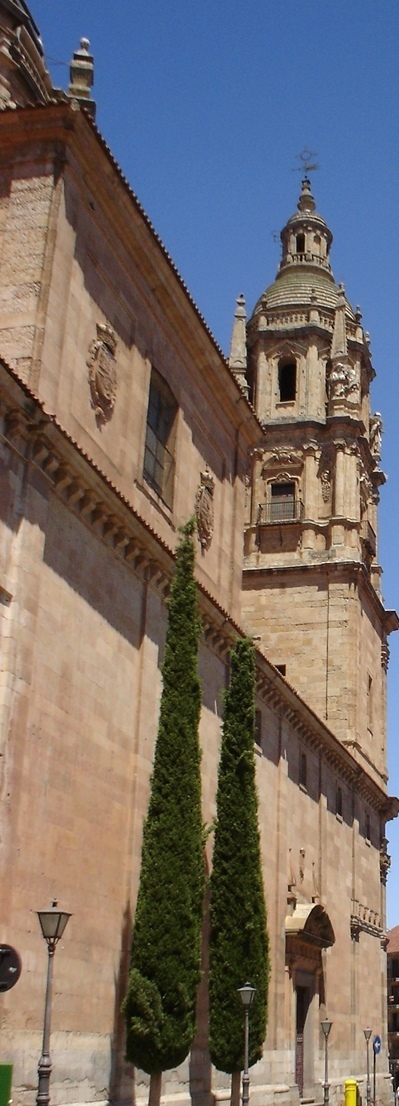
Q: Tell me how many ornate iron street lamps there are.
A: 4